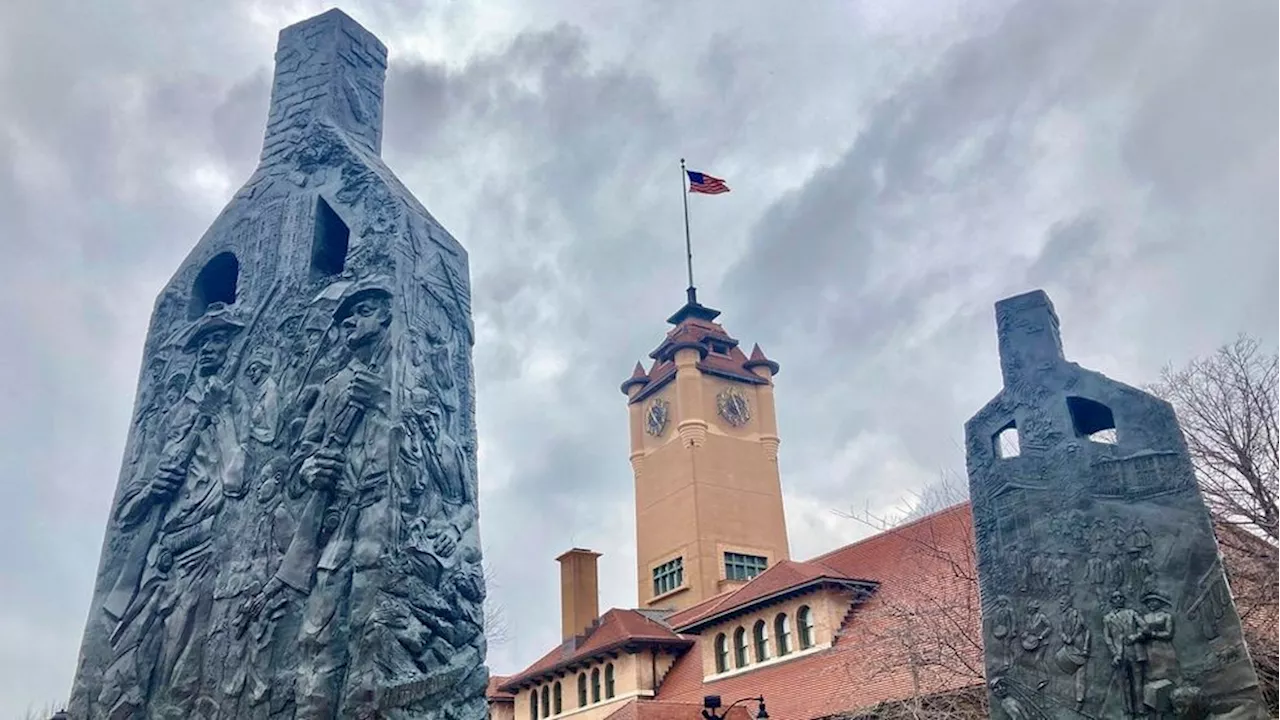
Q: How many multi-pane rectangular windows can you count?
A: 2